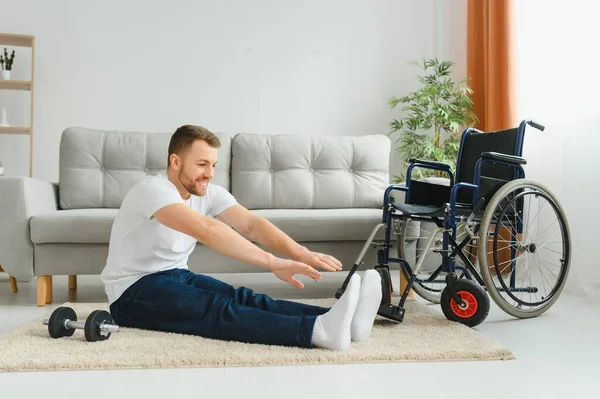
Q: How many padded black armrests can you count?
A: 2